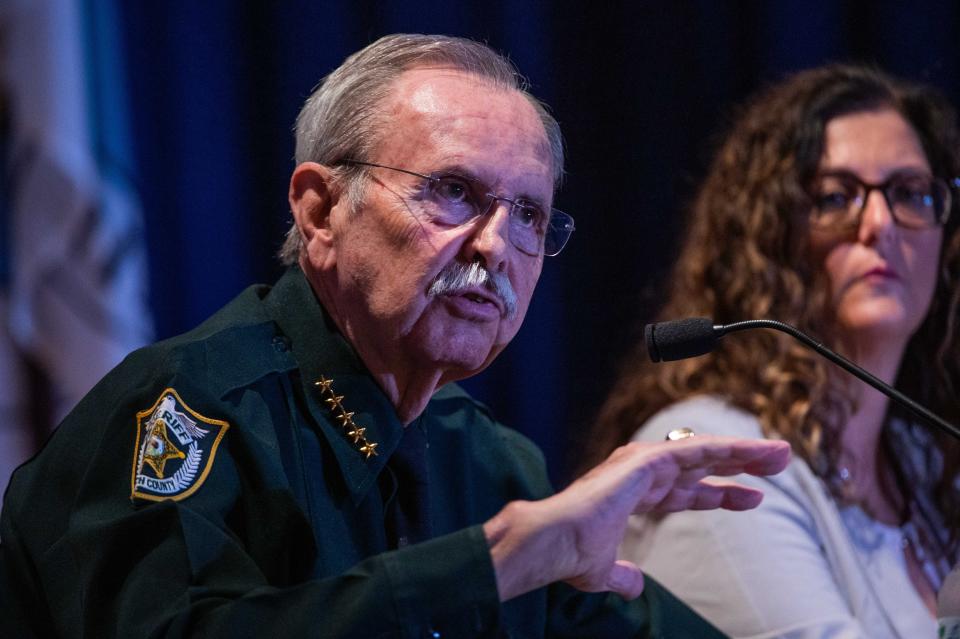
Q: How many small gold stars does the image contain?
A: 5